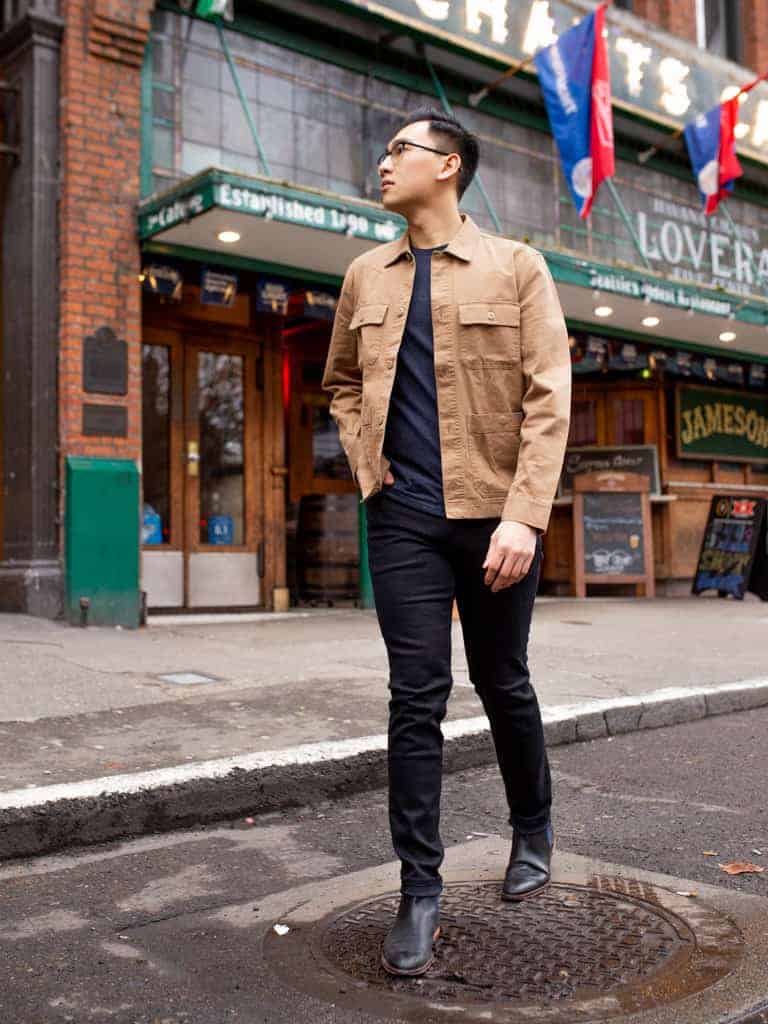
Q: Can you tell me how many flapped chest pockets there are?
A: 2